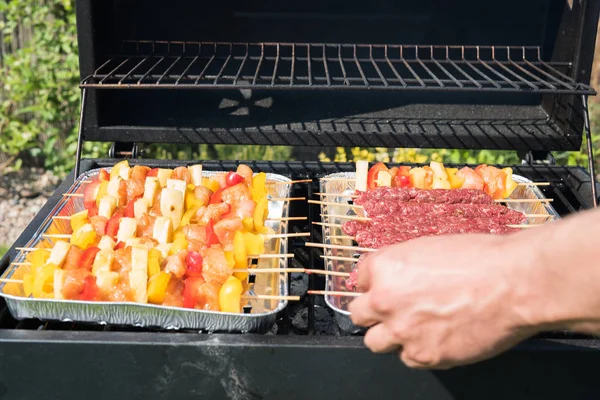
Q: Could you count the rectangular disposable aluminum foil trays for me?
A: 2